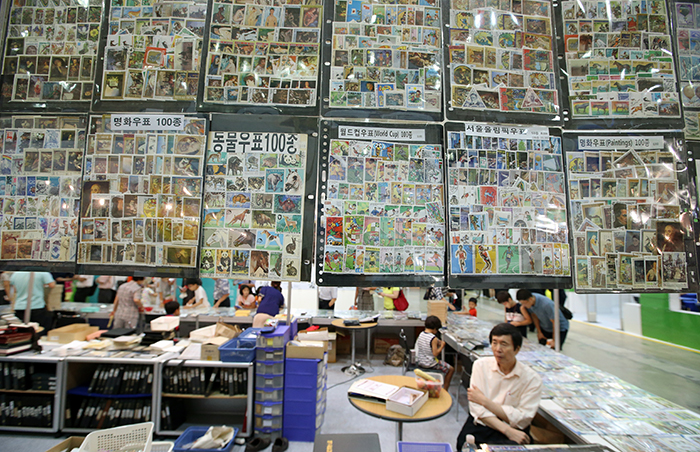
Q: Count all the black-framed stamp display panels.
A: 12